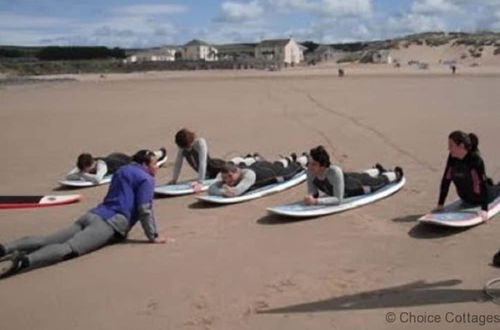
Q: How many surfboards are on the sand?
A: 6